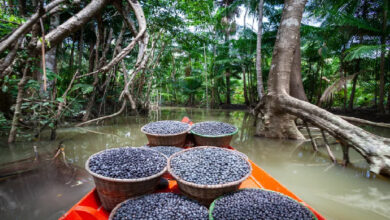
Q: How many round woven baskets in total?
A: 7